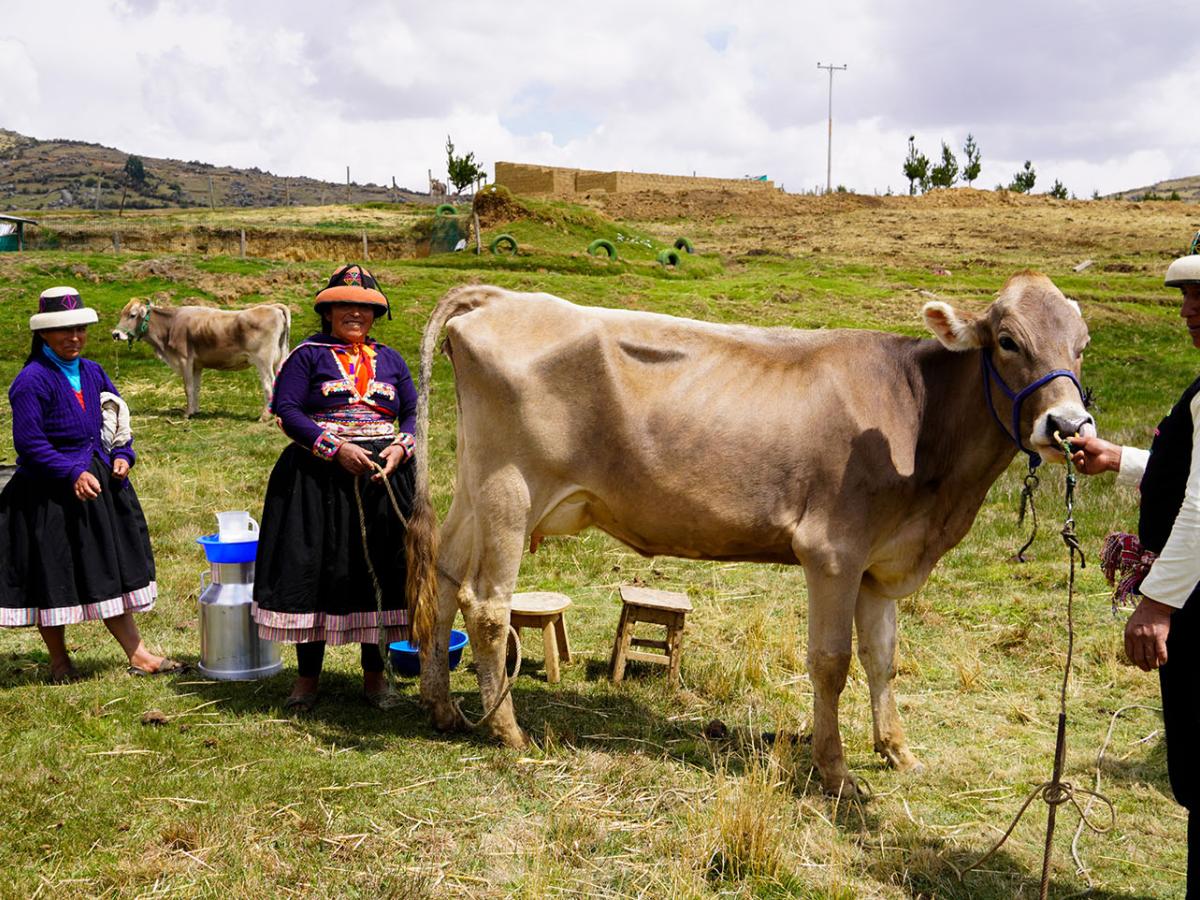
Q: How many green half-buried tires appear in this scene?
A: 5